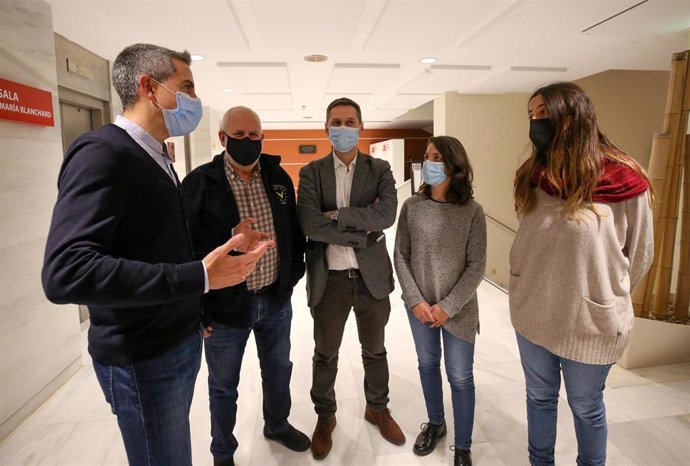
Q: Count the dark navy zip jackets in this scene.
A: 1